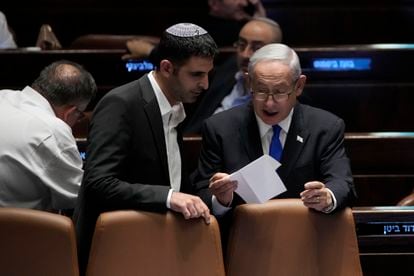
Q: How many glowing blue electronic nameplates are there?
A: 3